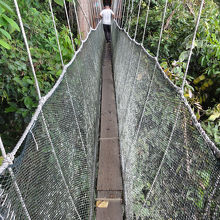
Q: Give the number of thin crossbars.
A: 2